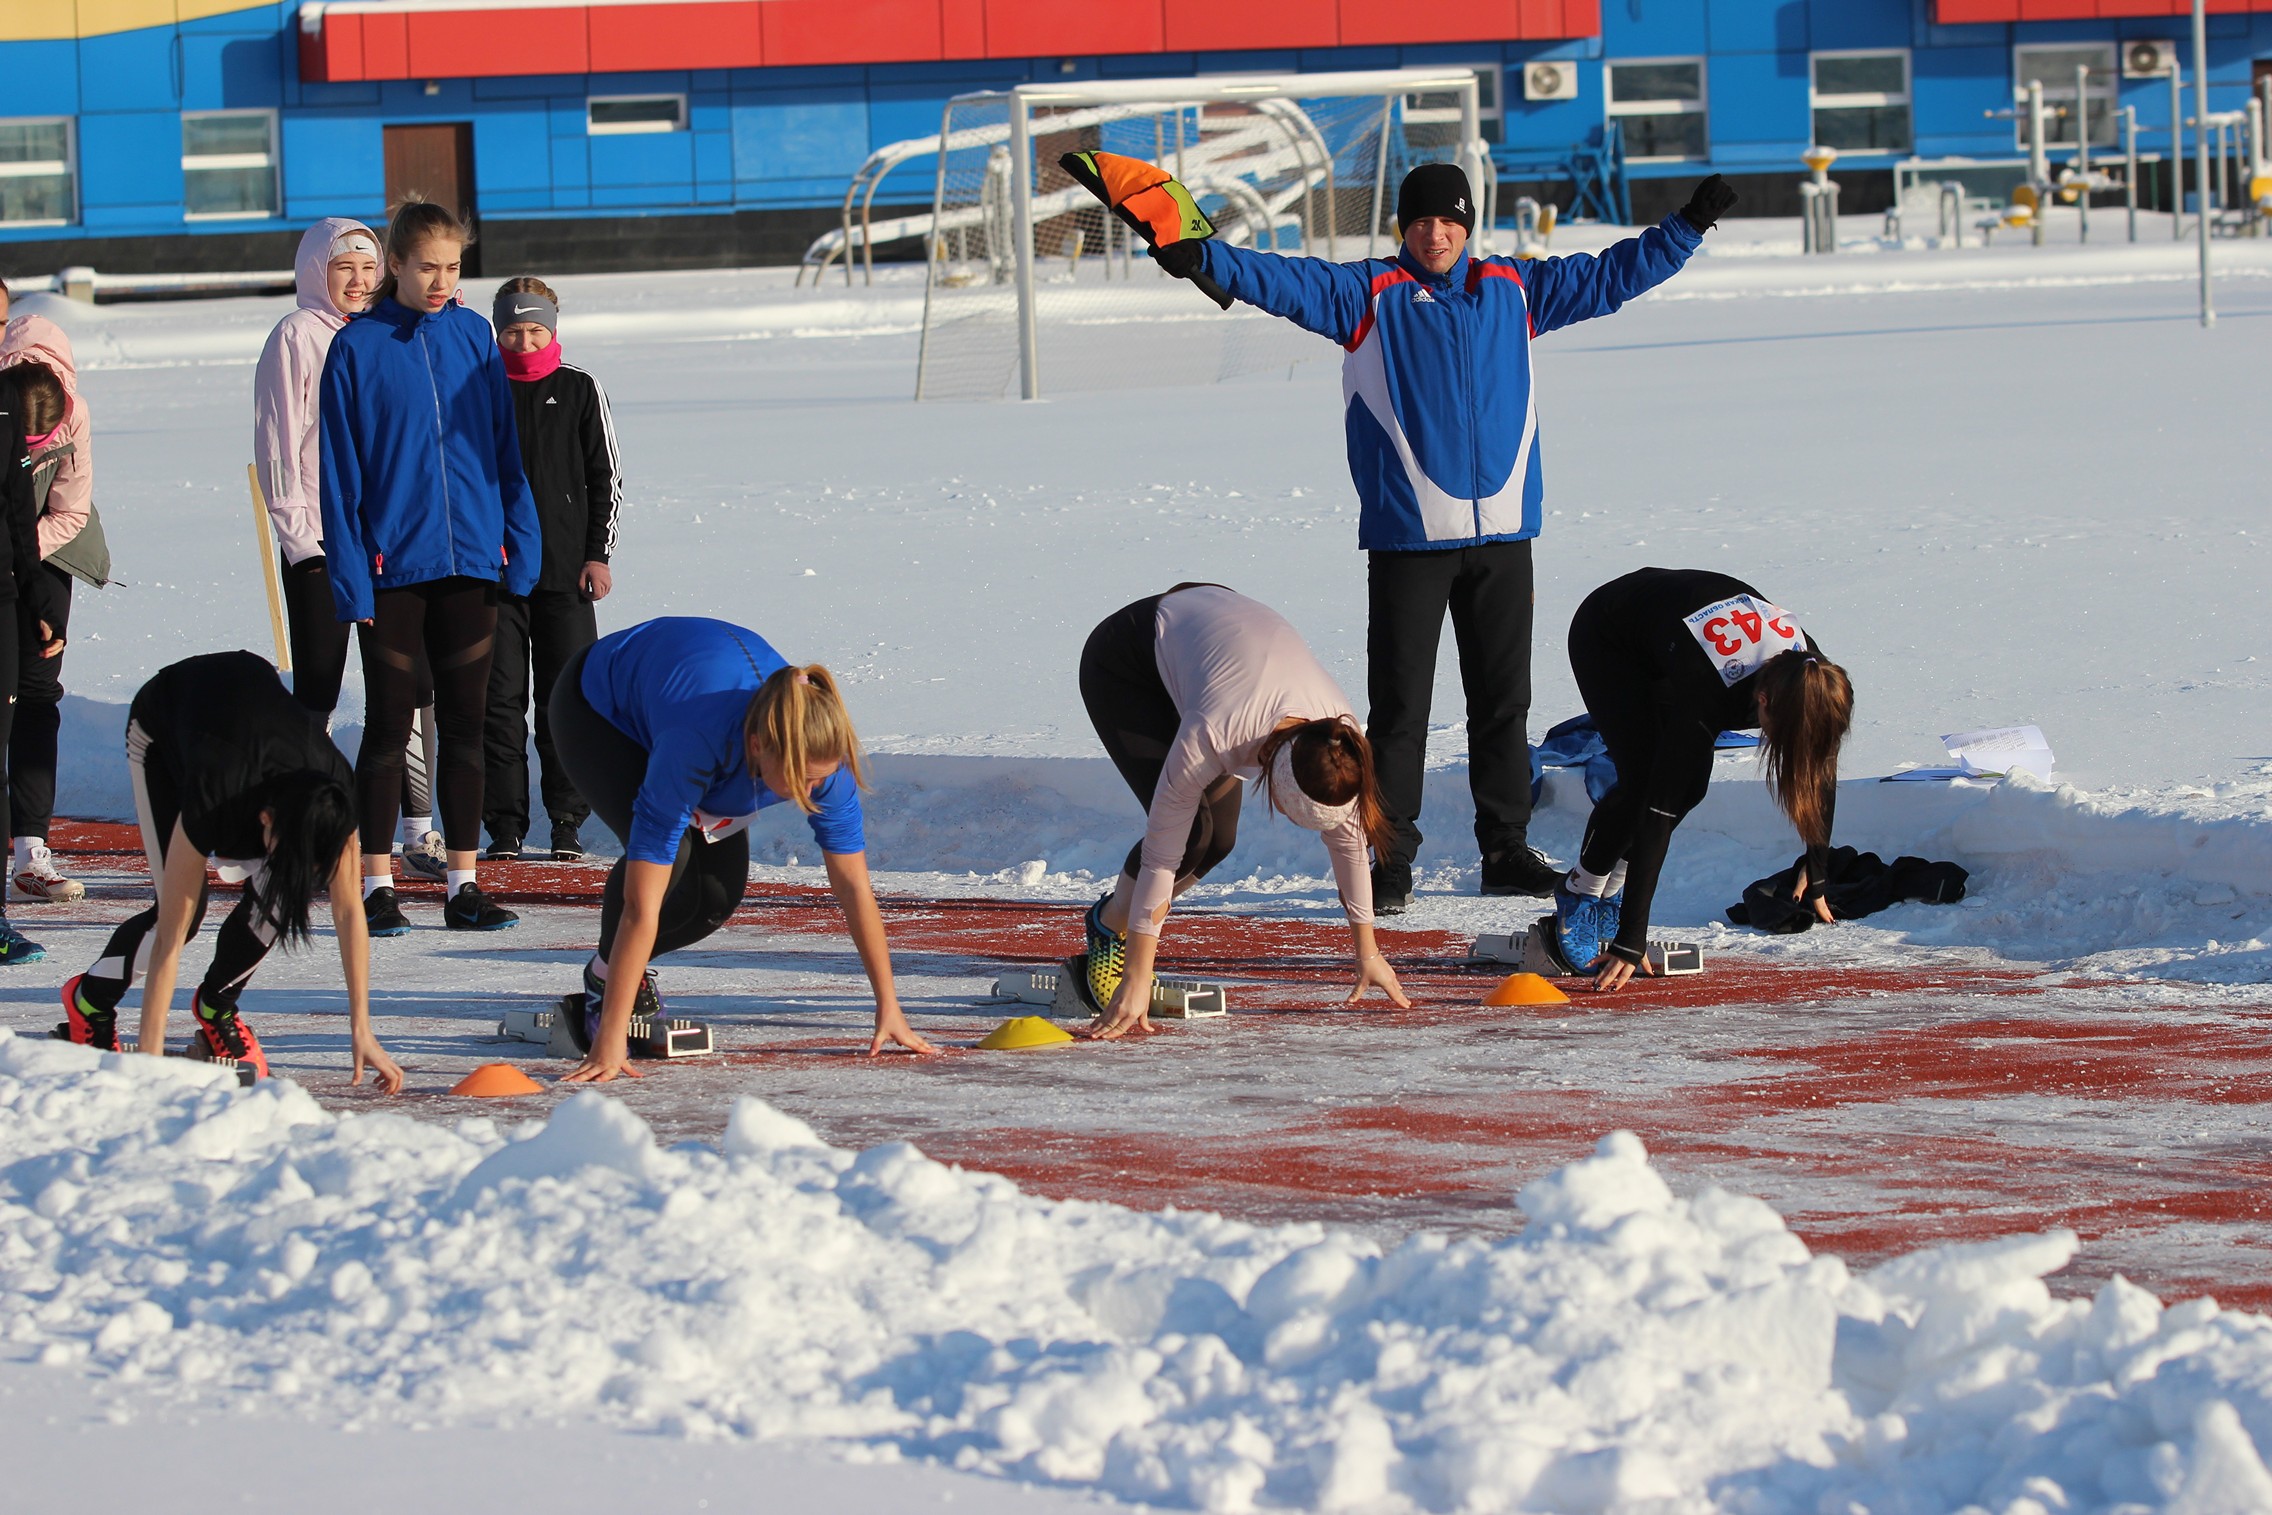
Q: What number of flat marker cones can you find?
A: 3